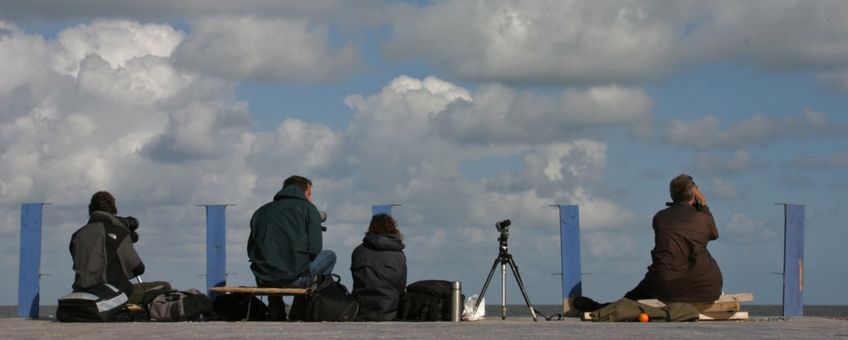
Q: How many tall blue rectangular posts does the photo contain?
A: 5